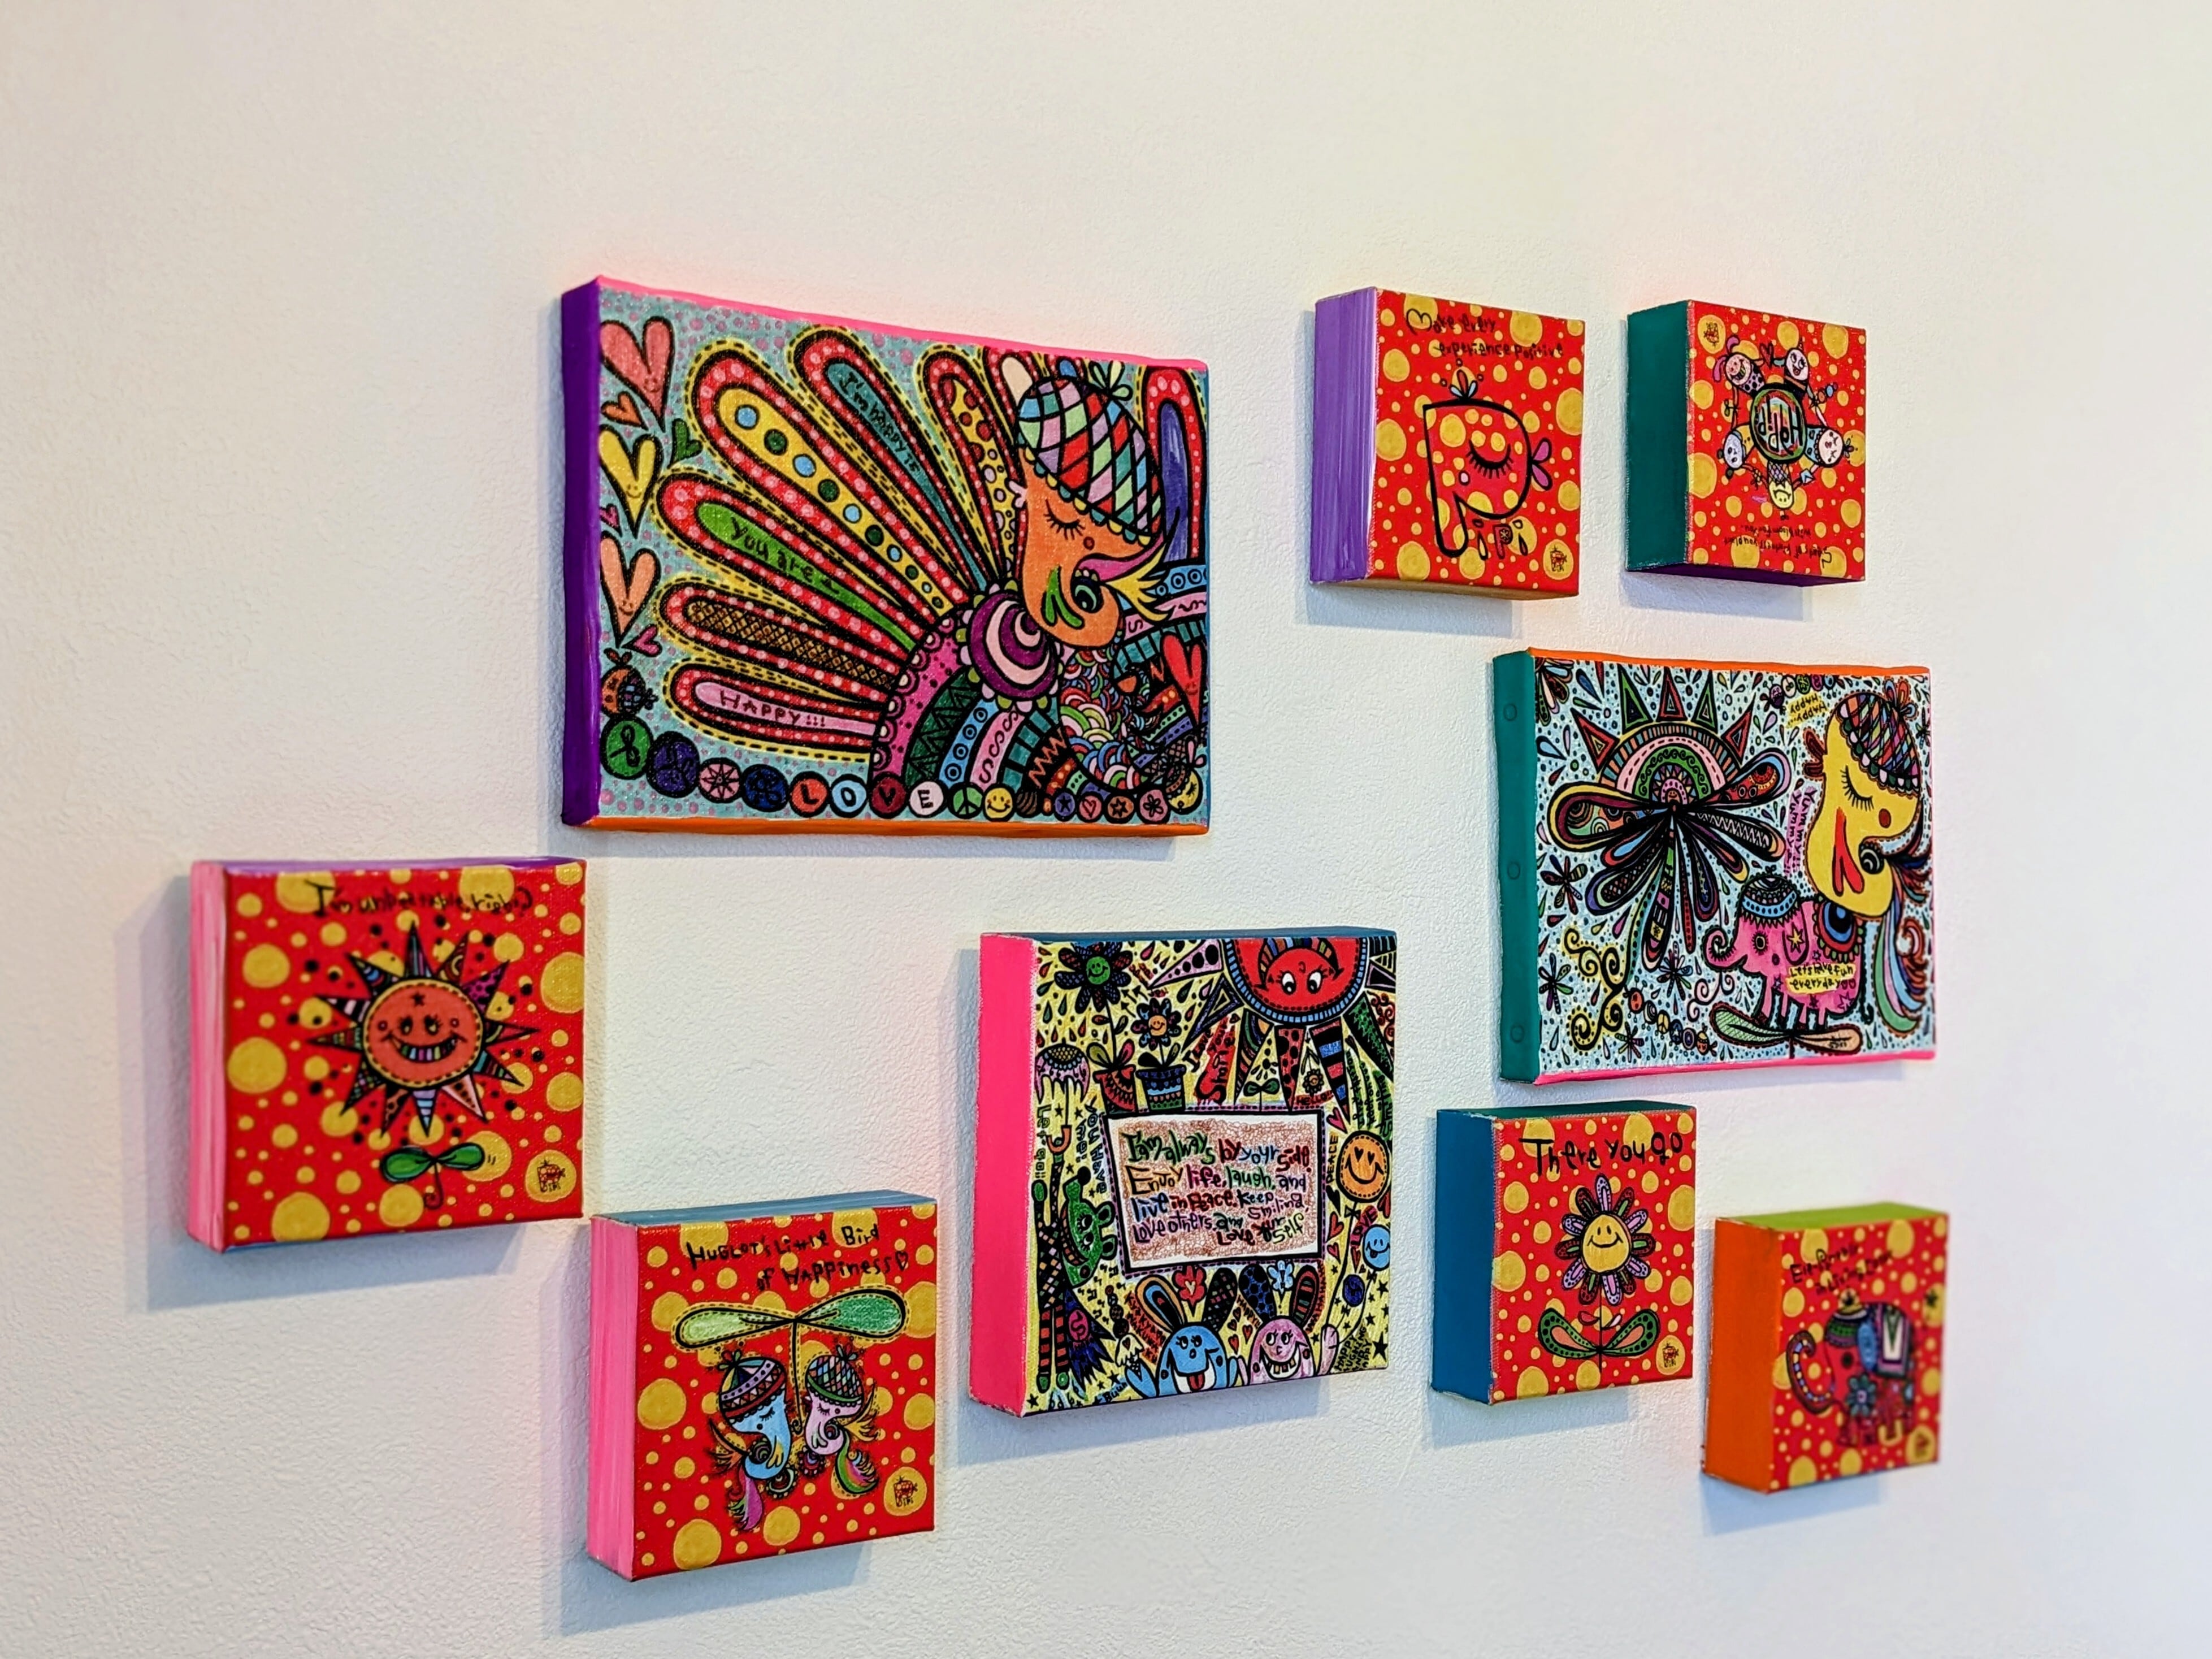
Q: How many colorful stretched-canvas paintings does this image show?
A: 9